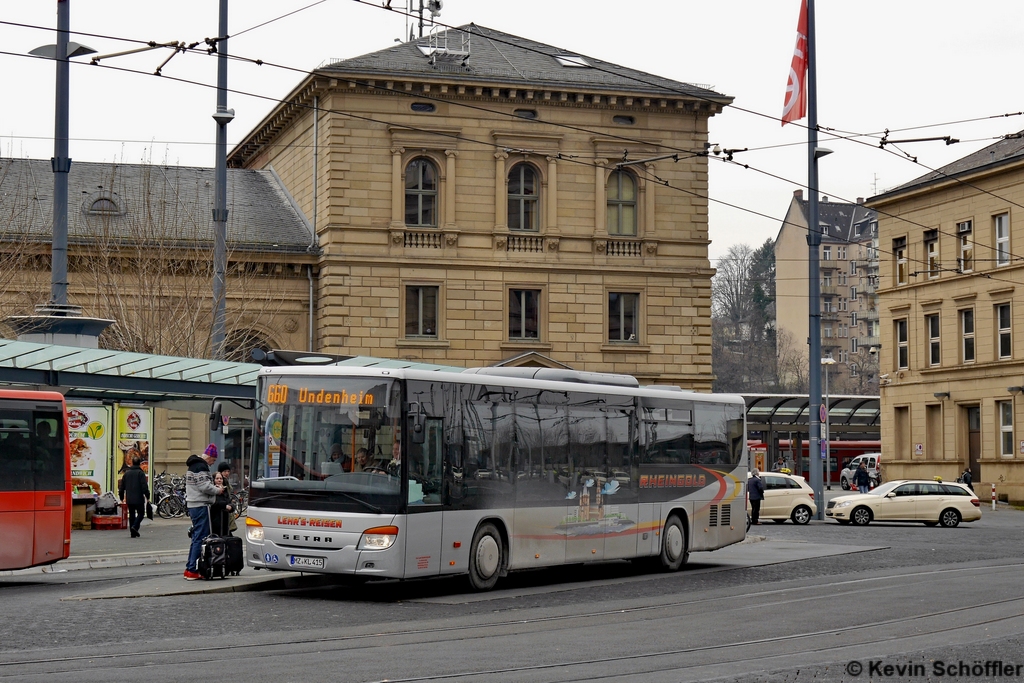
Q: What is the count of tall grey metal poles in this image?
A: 3